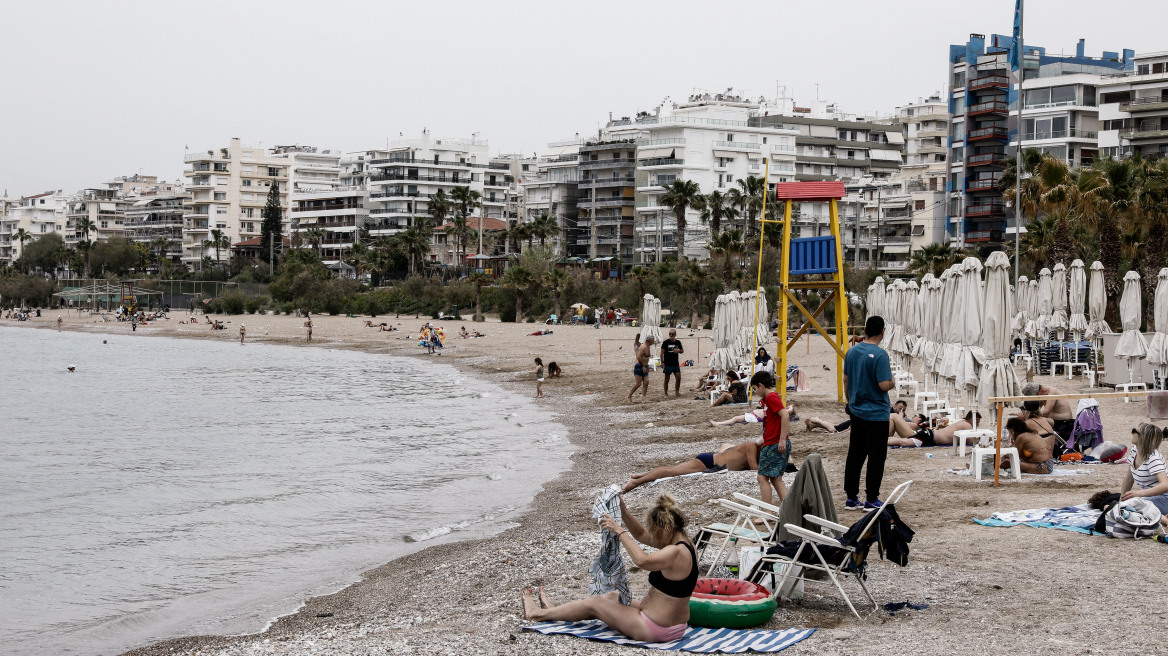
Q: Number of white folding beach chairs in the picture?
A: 2